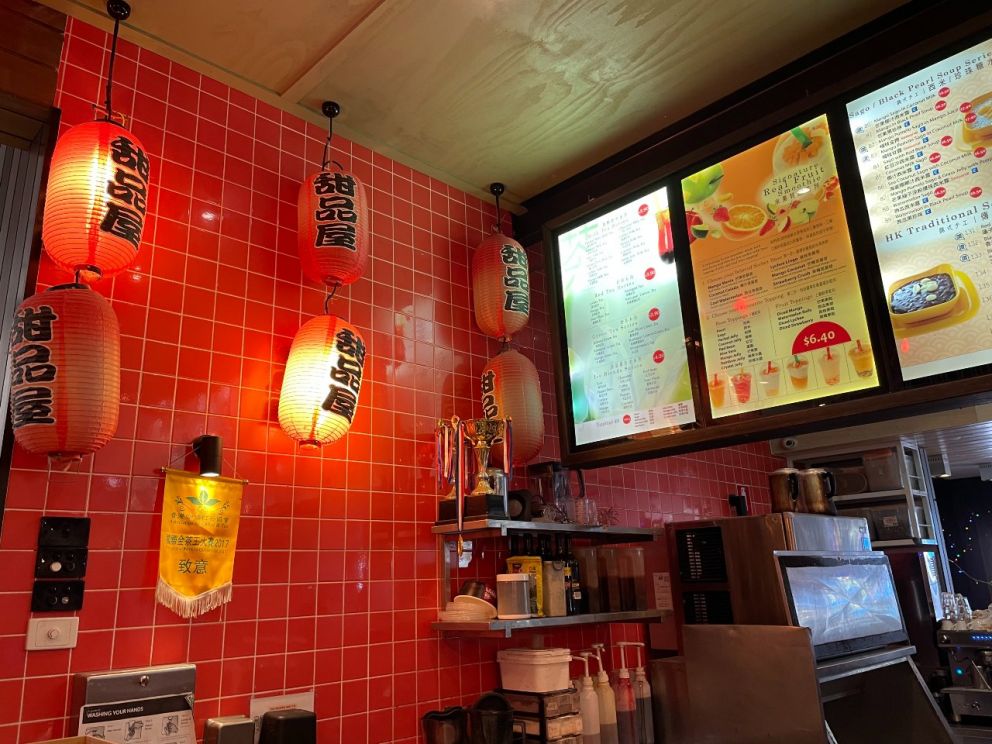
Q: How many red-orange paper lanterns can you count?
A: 6